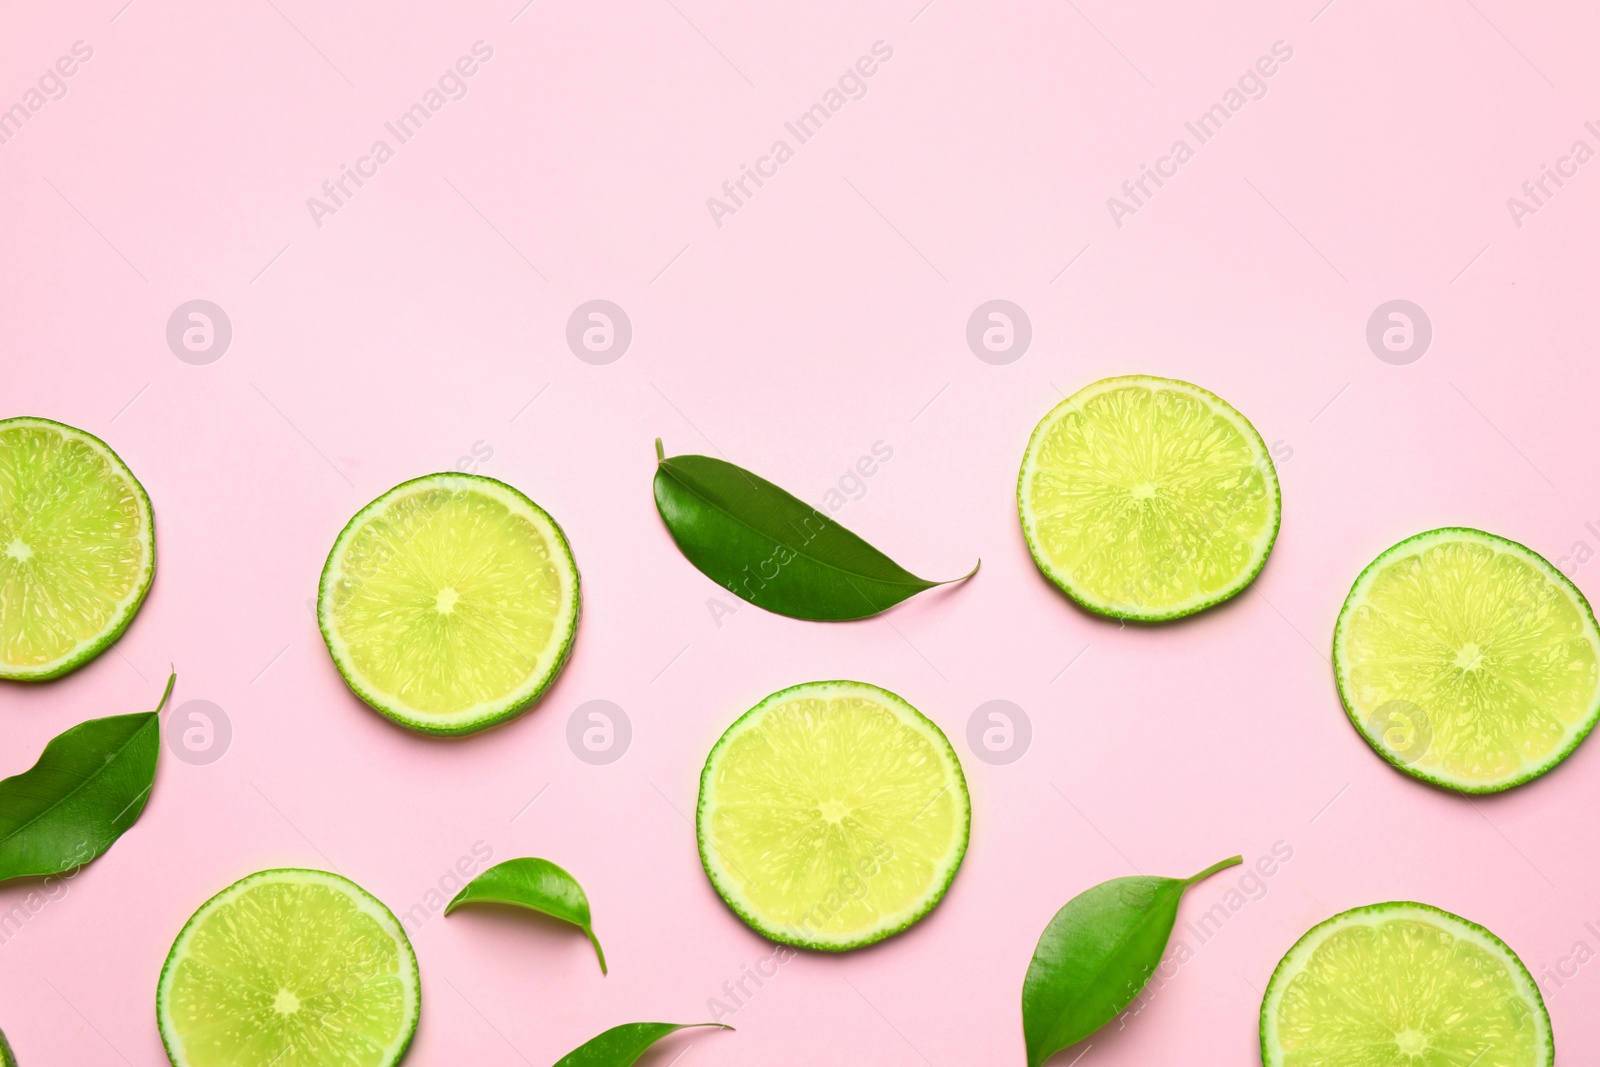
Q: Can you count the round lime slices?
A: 7